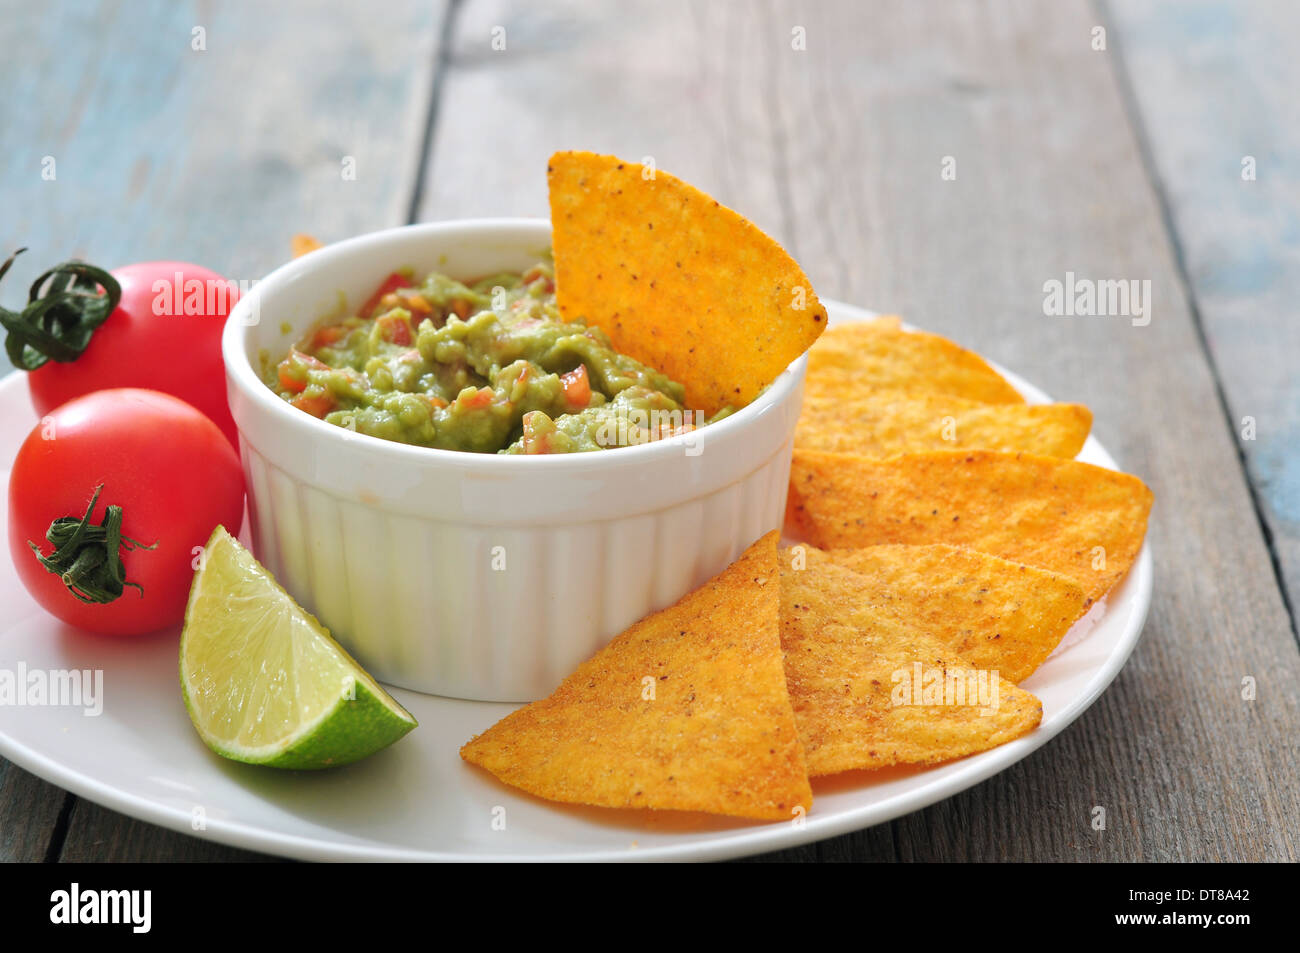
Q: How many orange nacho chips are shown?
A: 7